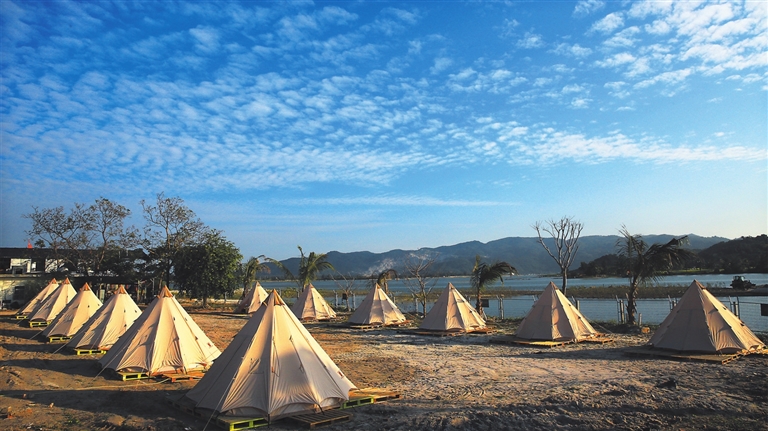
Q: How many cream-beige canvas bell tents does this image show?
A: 12